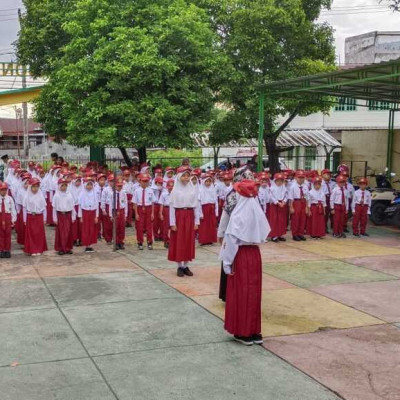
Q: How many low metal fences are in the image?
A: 1